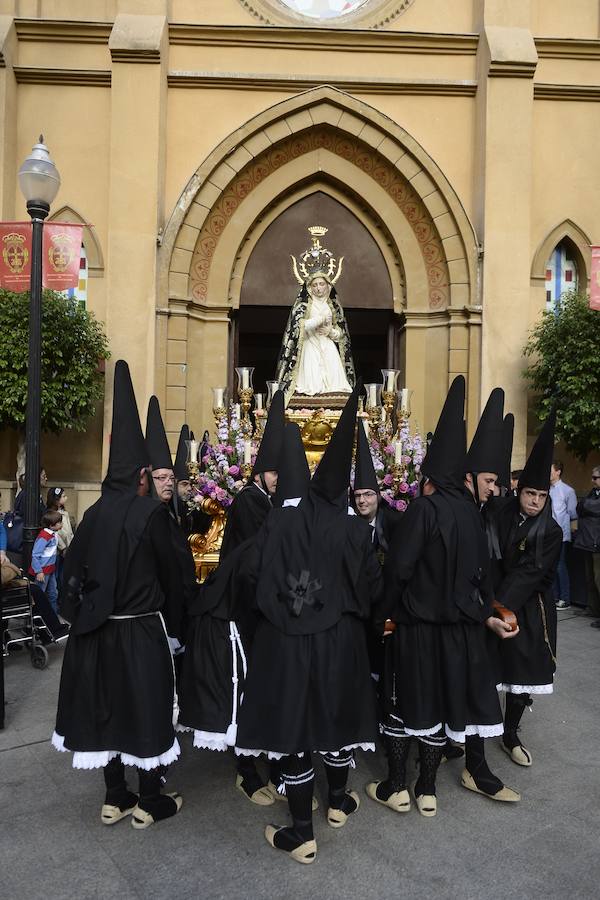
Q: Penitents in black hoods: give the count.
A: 11